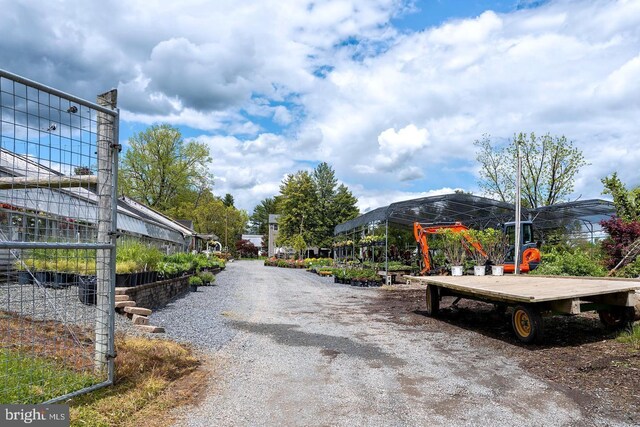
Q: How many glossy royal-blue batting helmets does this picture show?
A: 0